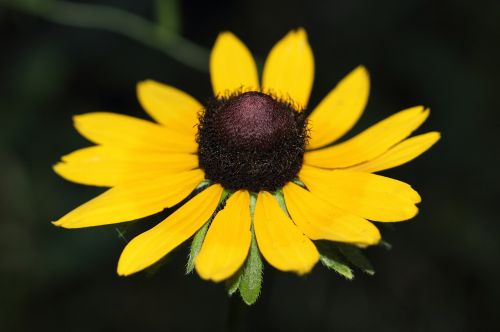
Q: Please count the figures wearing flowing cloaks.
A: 0